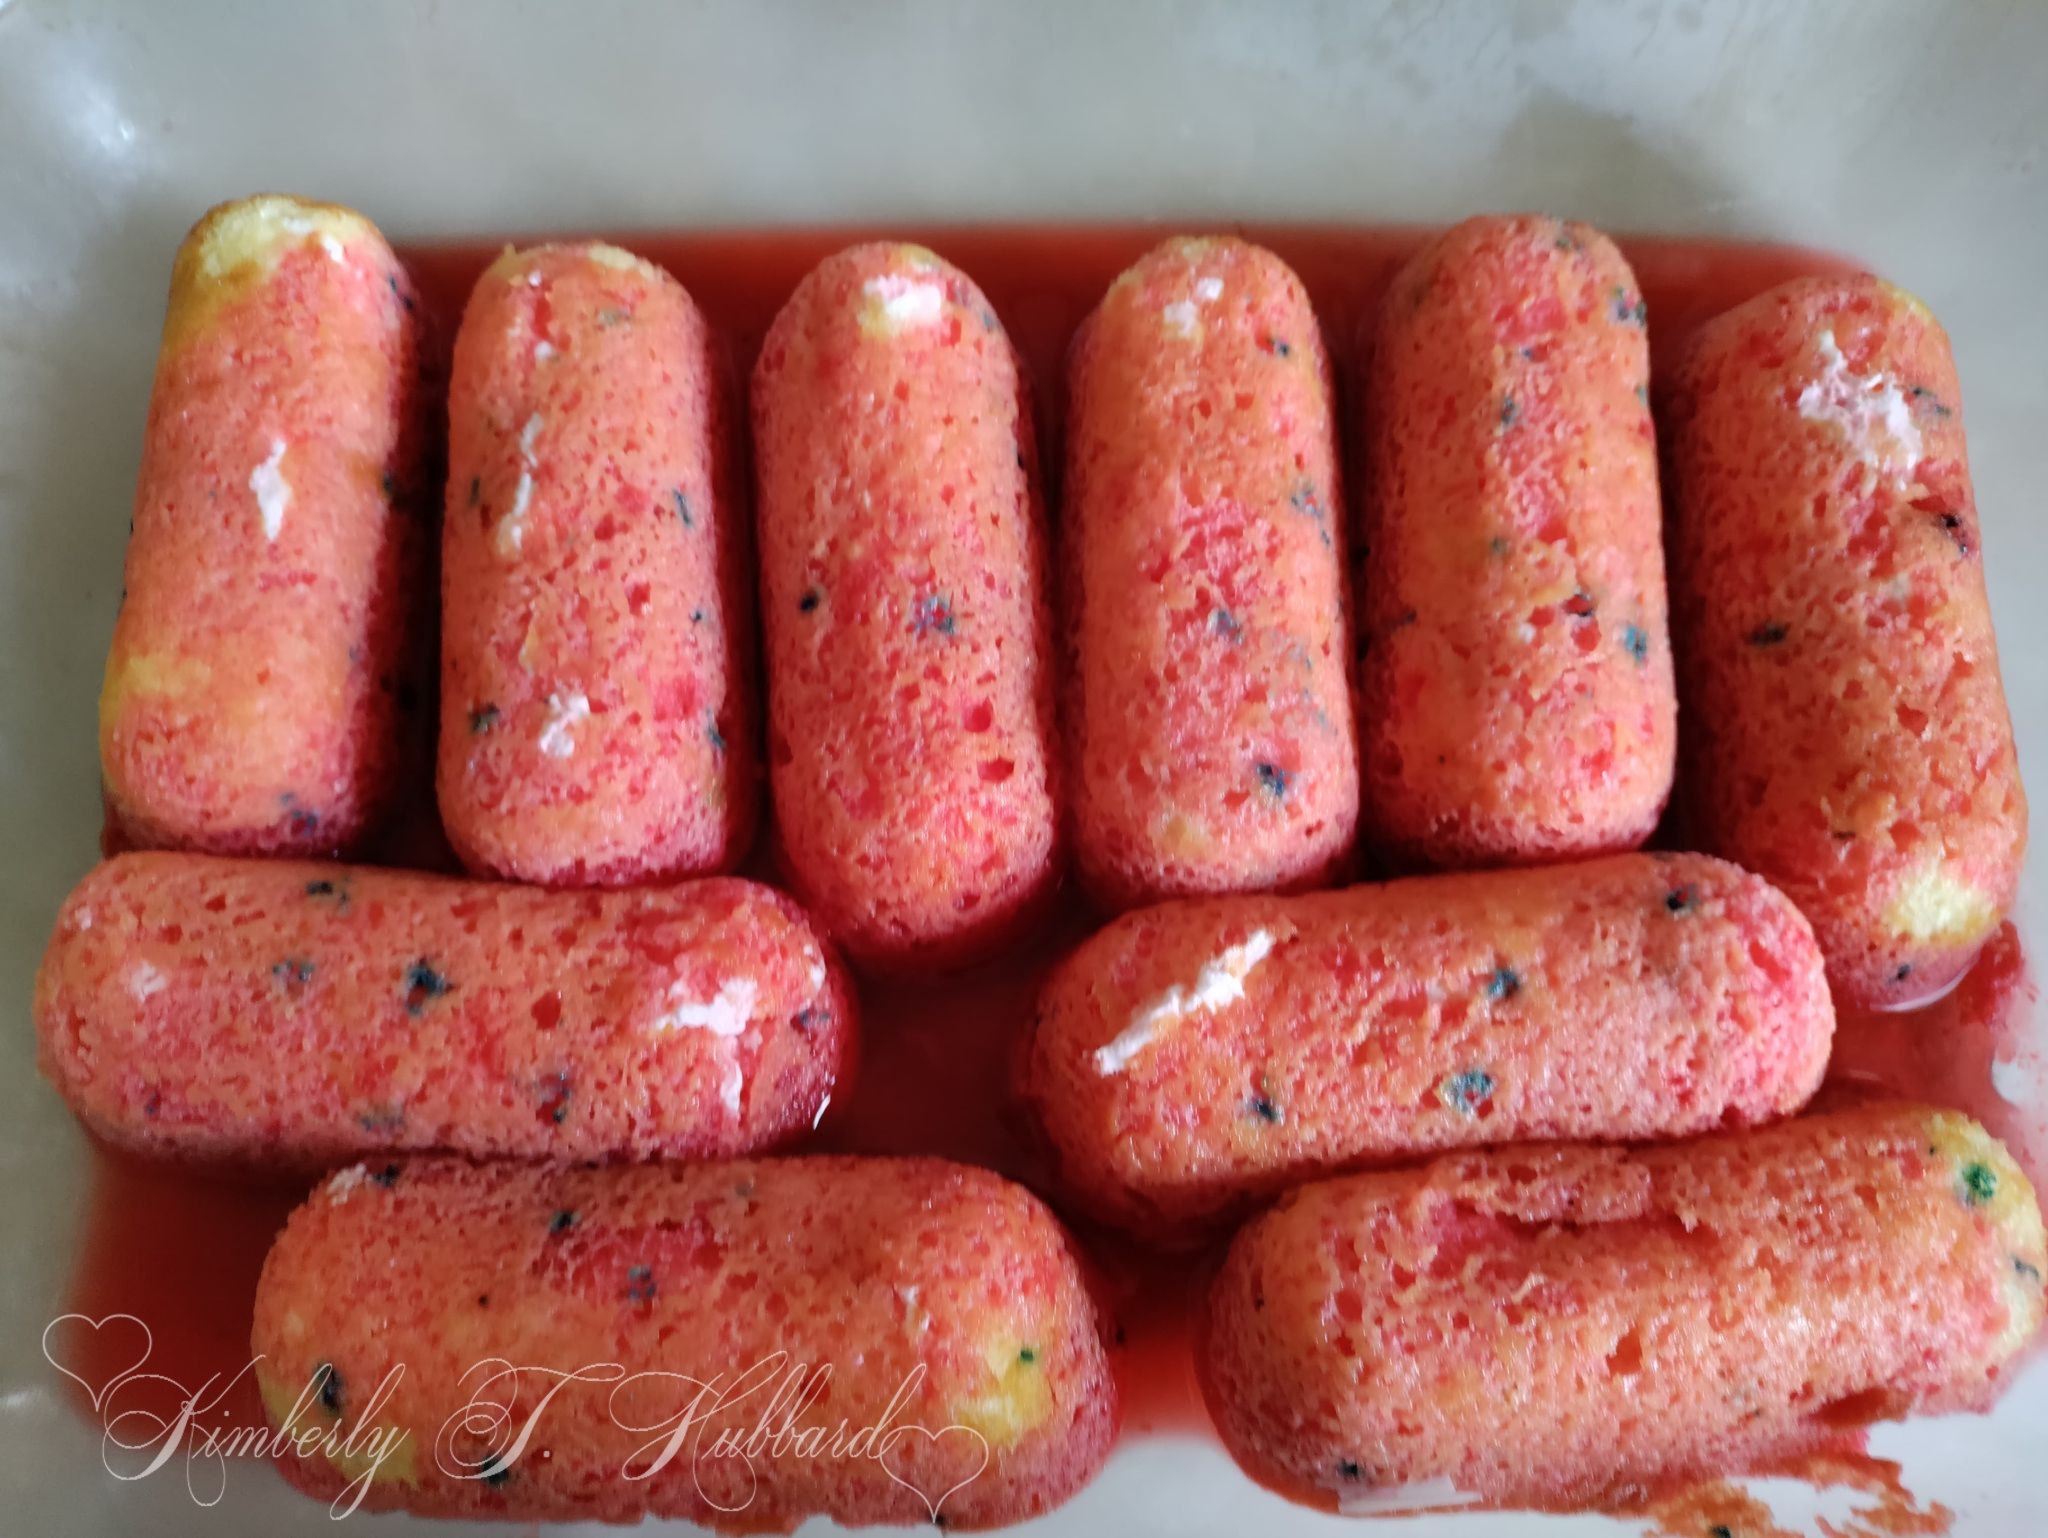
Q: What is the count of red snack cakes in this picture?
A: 10